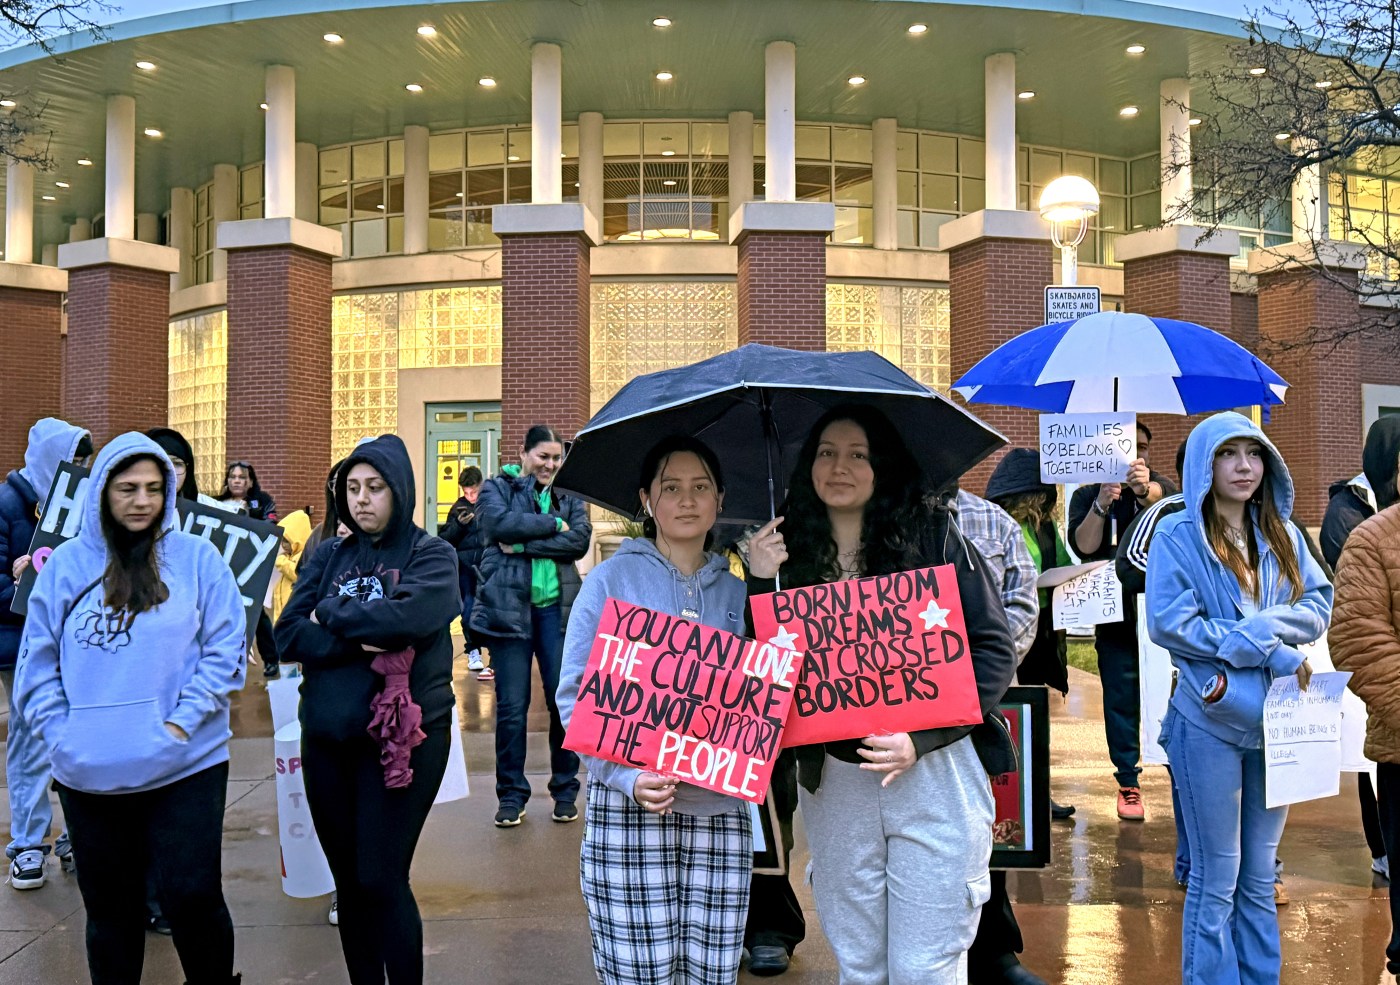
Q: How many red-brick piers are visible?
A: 8